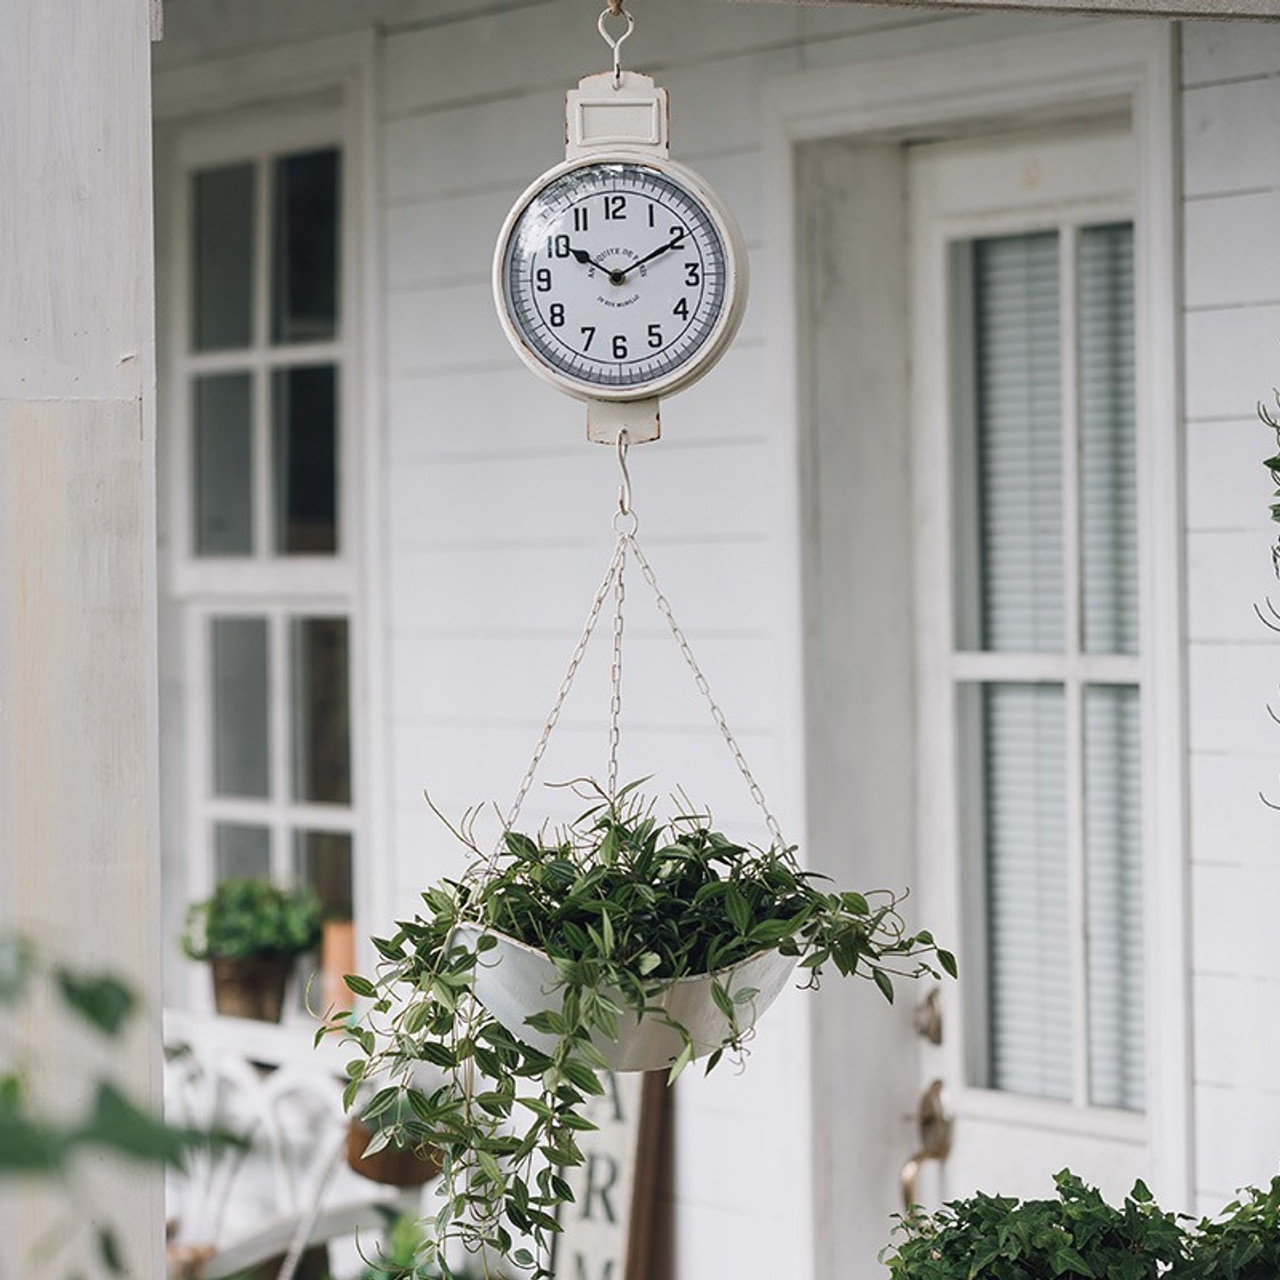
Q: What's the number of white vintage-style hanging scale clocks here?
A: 1